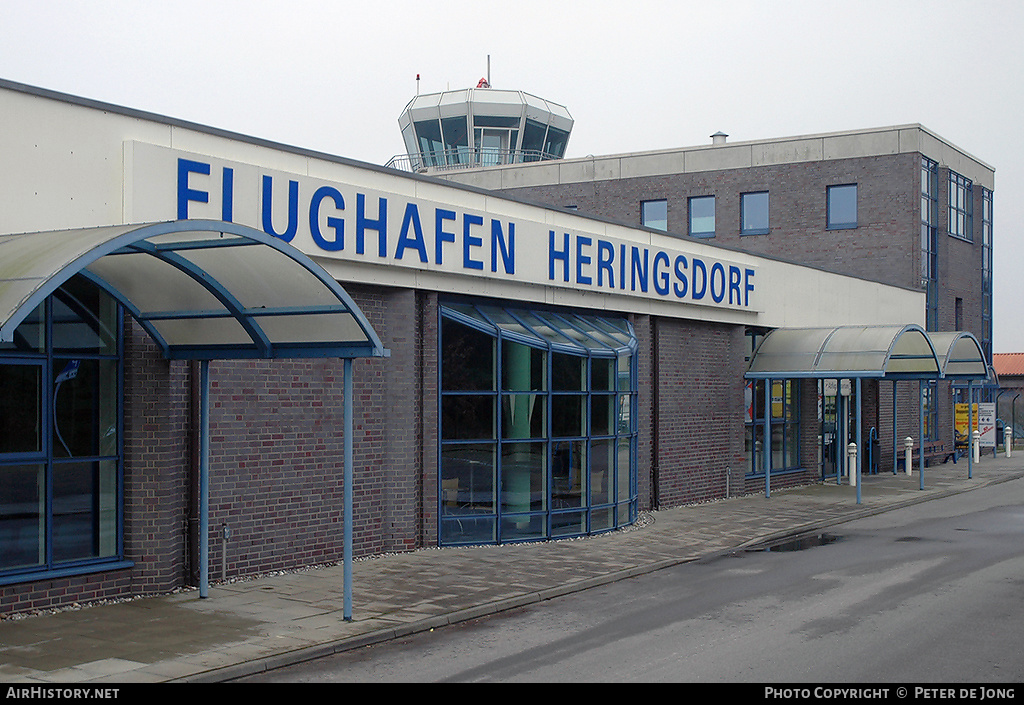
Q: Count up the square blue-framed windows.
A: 4